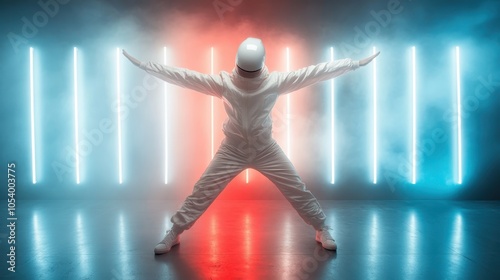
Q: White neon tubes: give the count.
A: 11